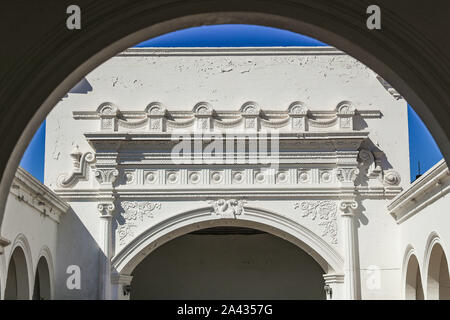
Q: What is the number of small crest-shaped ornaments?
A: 6